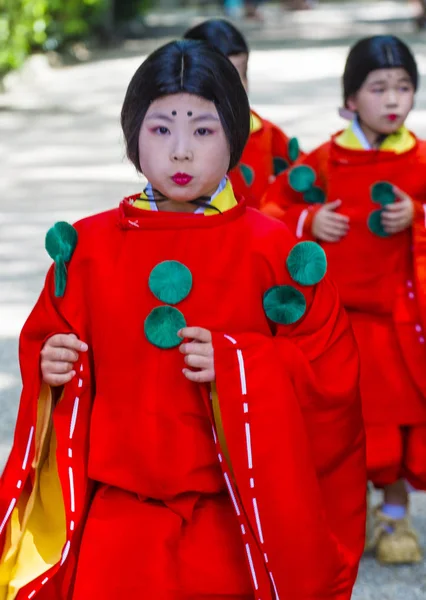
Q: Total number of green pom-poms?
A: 13